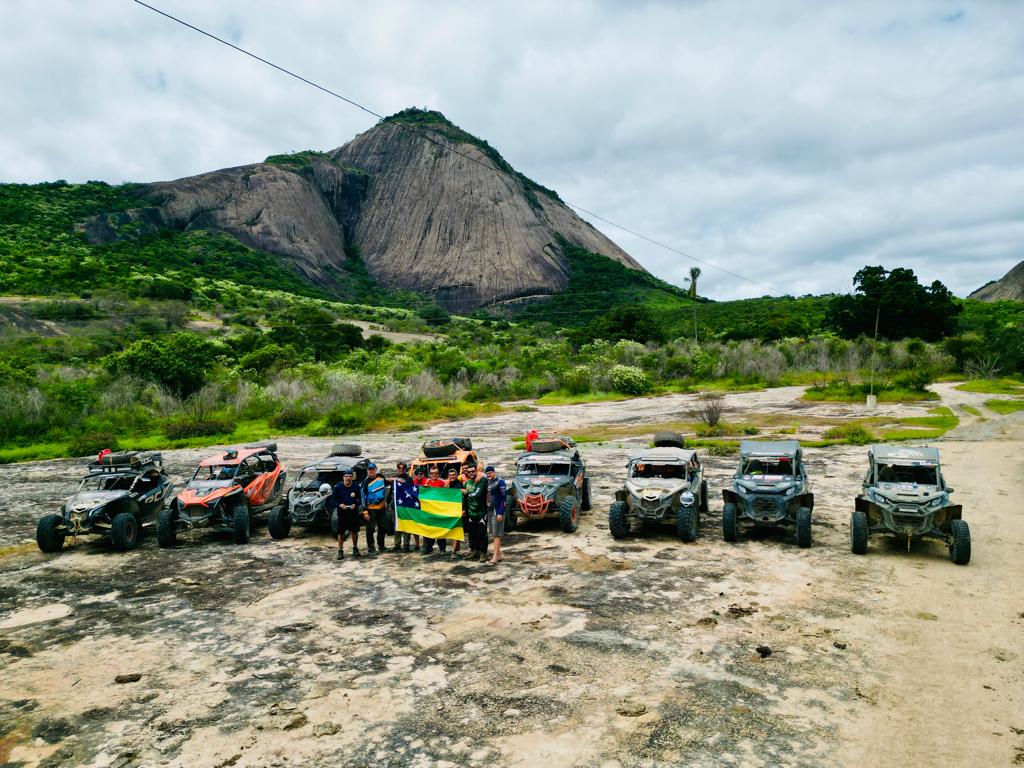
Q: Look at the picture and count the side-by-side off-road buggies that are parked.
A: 8